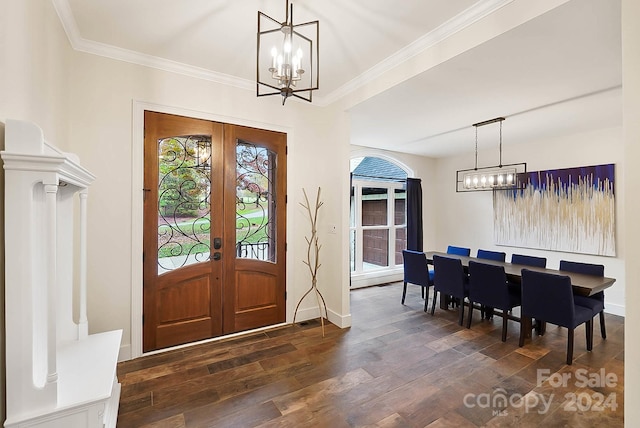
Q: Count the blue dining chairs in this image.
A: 8